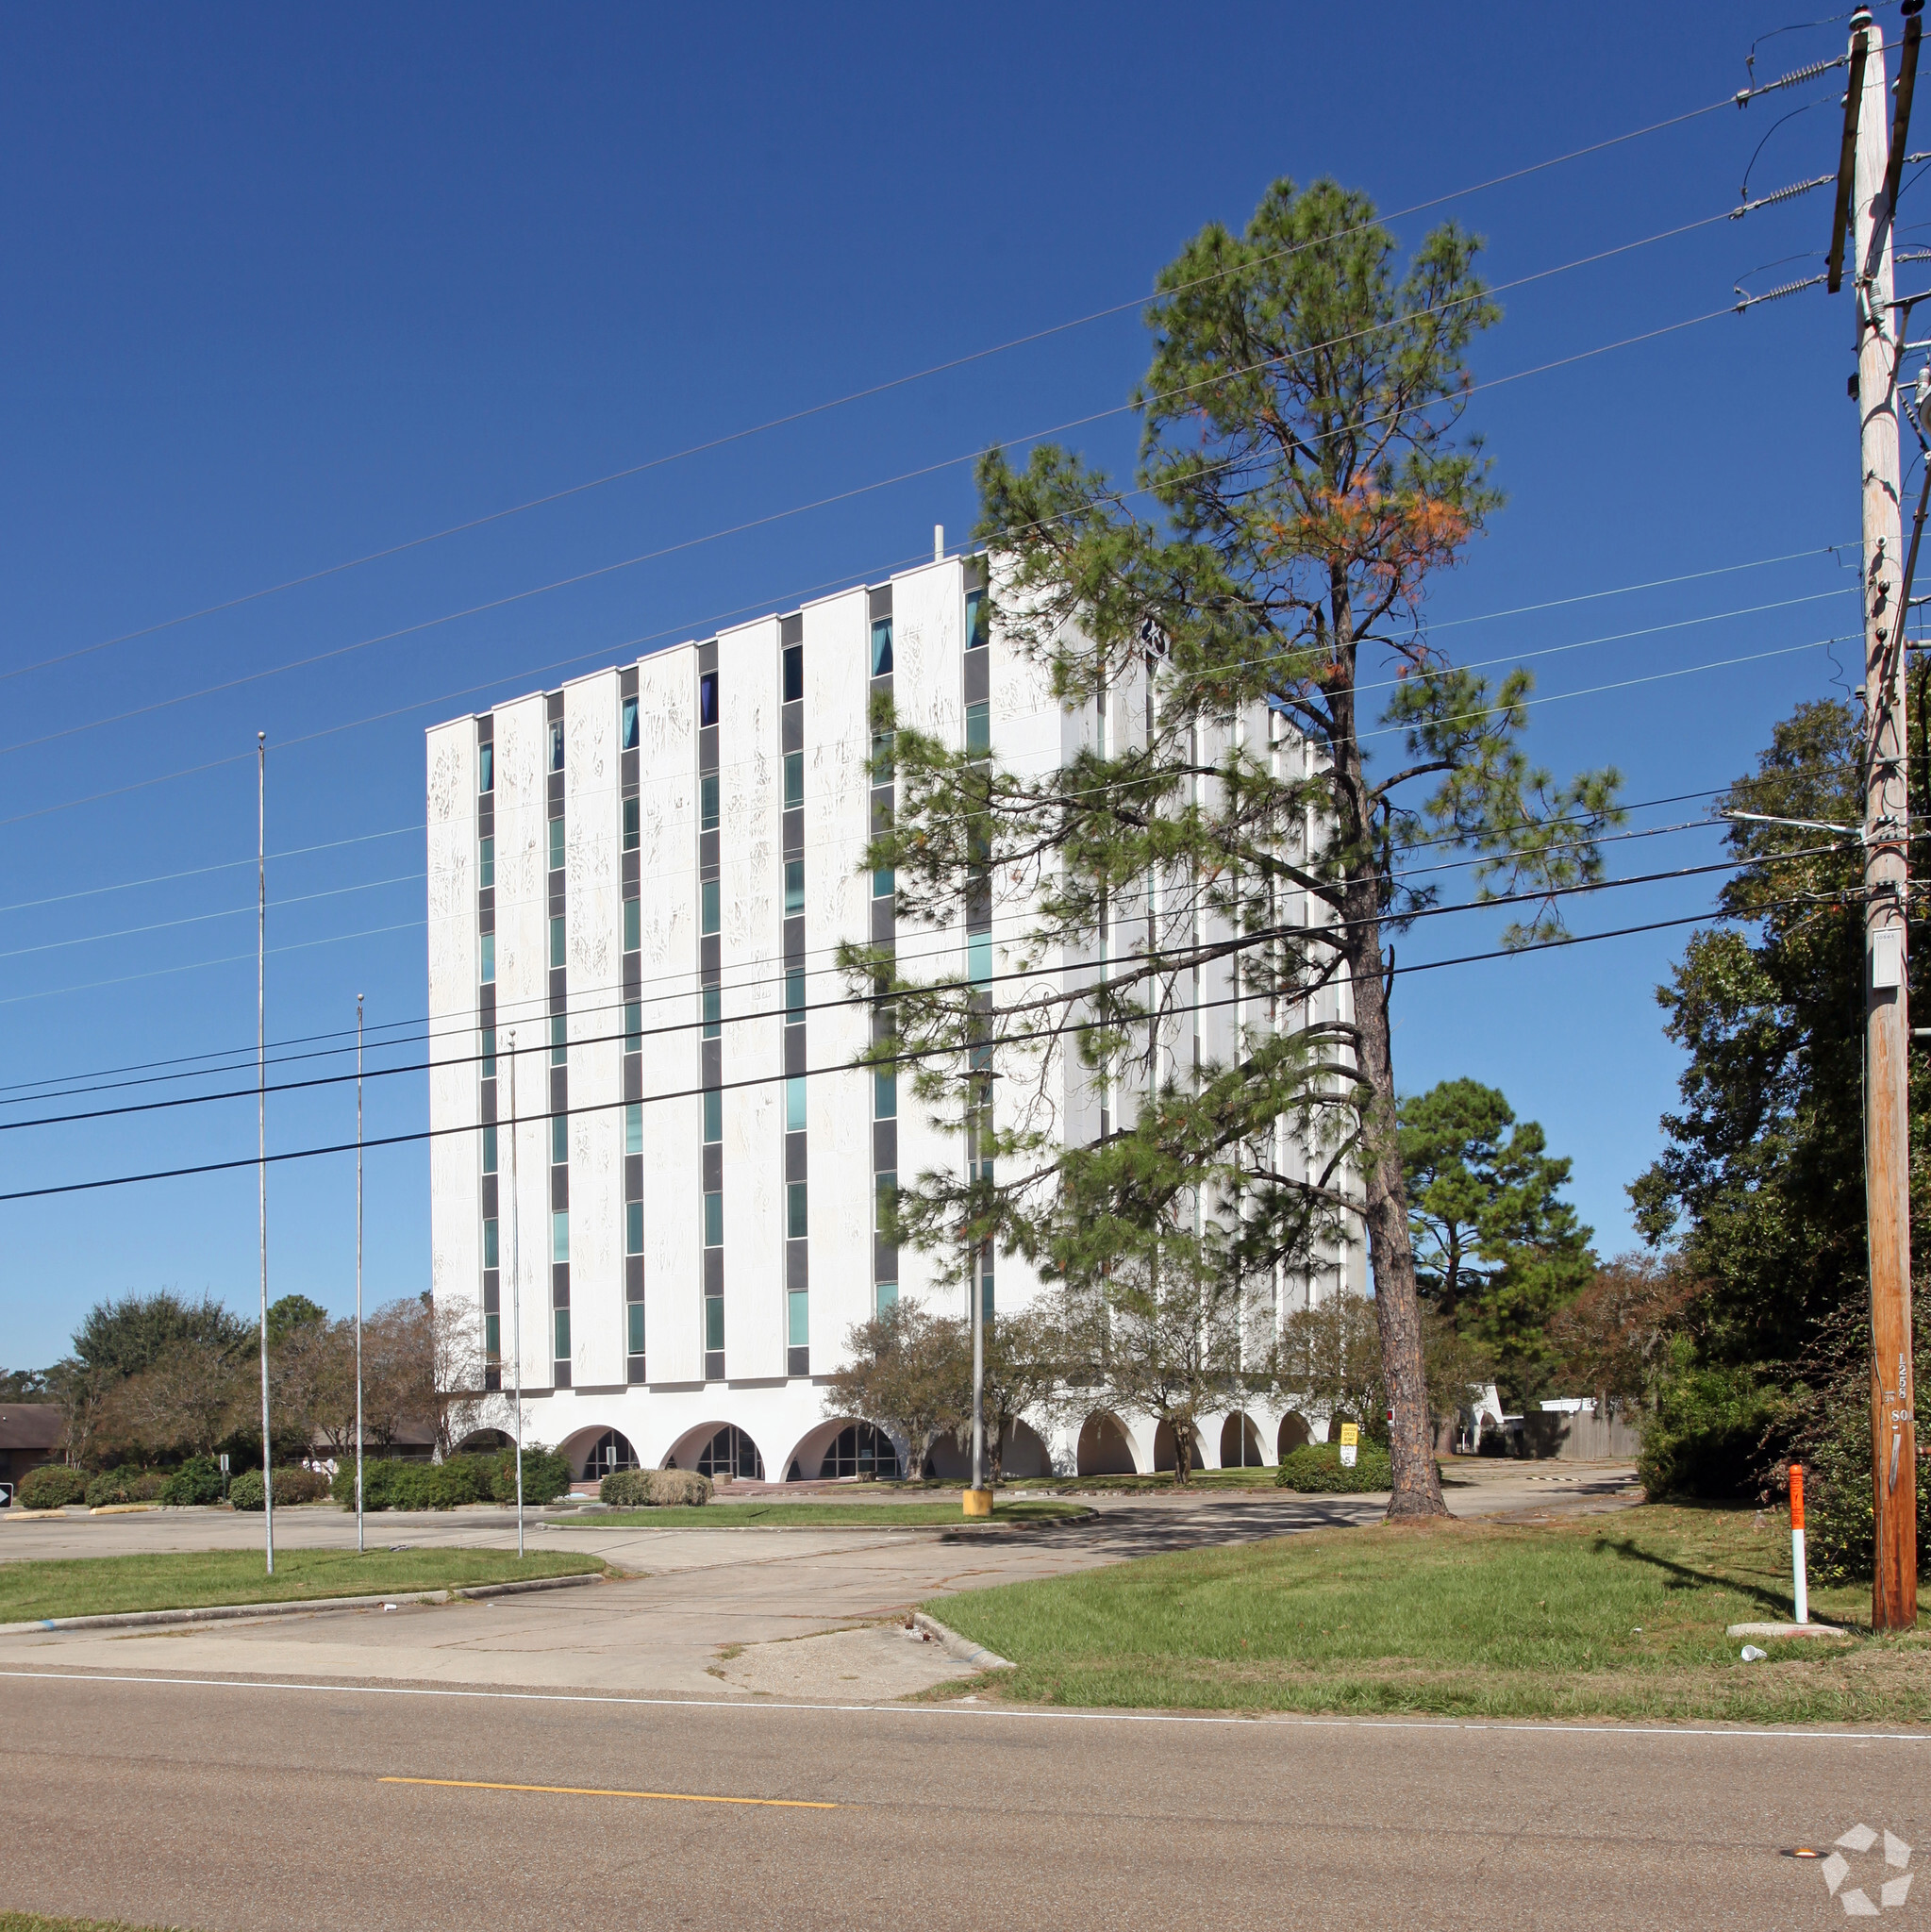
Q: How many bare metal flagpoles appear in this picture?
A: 3